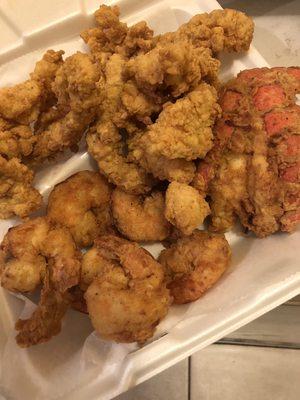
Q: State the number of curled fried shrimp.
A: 5